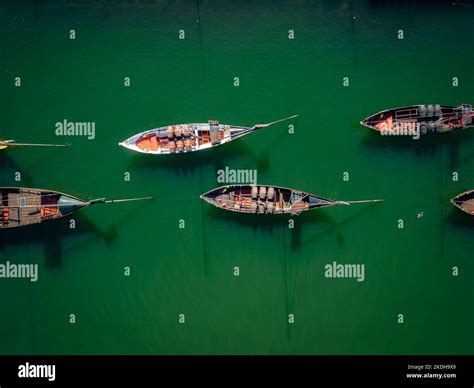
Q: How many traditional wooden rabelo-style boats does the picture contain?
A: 6